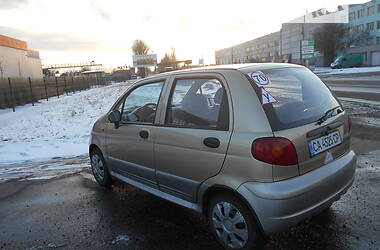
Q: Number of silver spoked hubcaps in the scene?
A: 2